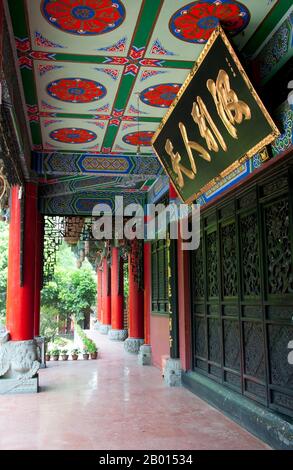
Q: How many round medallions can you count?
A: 6